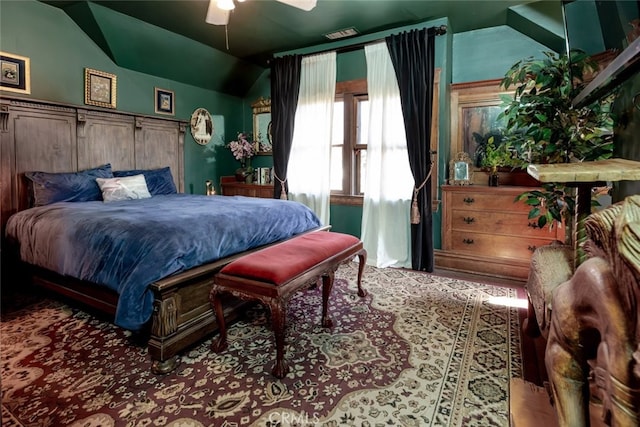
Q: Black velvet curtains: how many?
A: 2